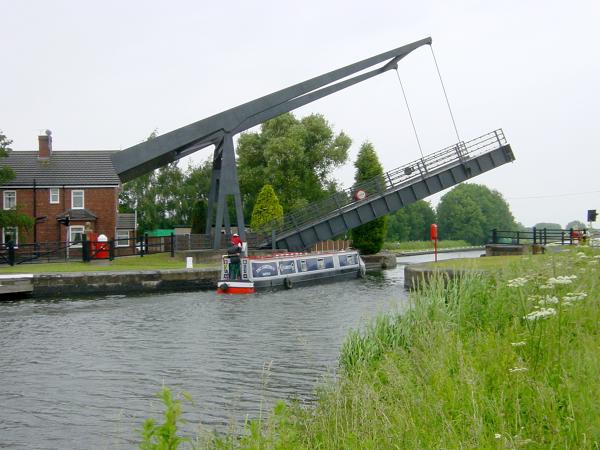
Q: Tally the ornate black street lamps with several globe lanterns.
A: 0